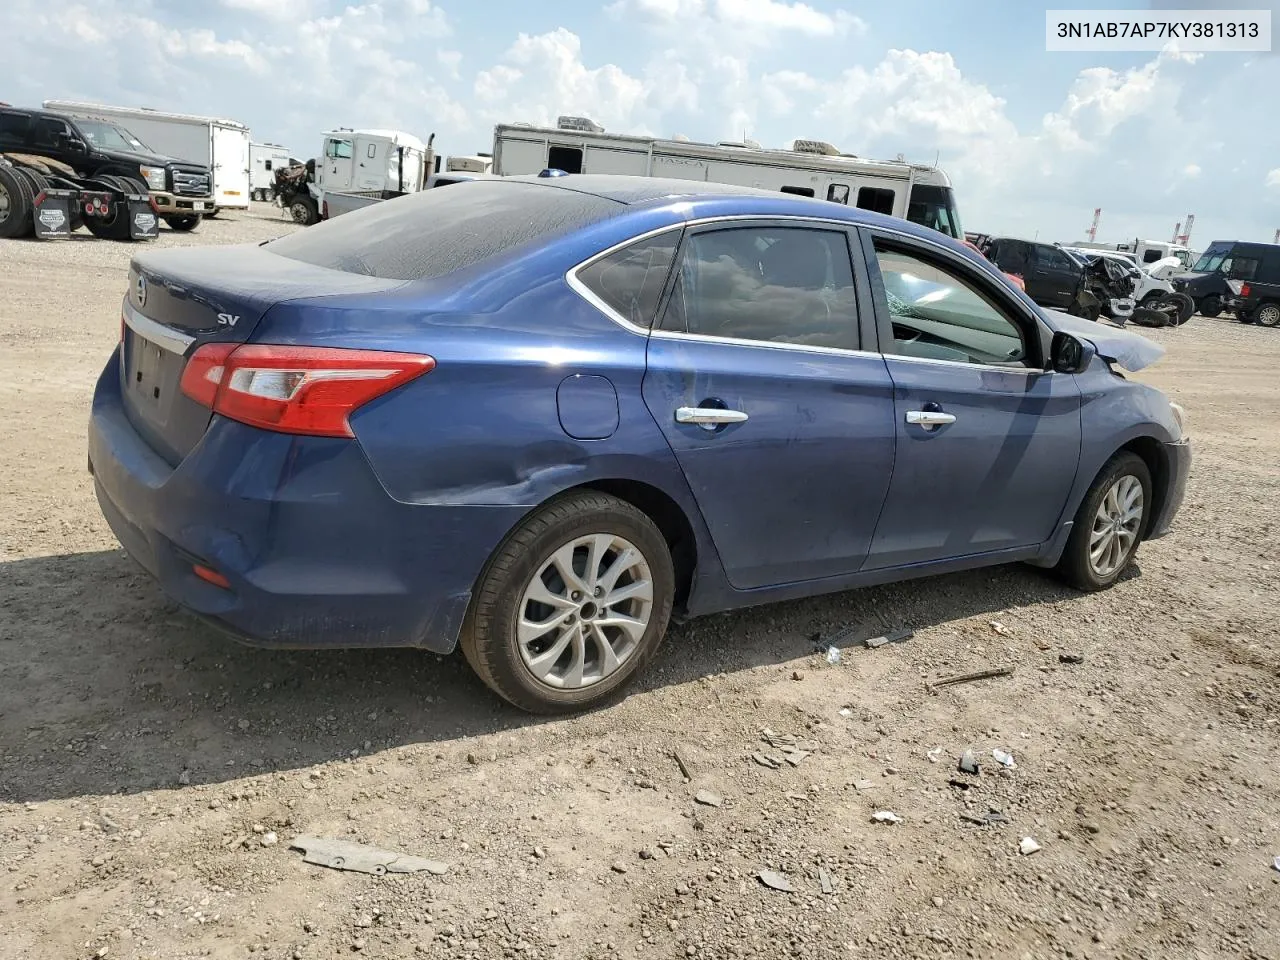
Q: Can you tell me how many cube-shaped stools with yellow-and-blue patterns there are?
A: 0